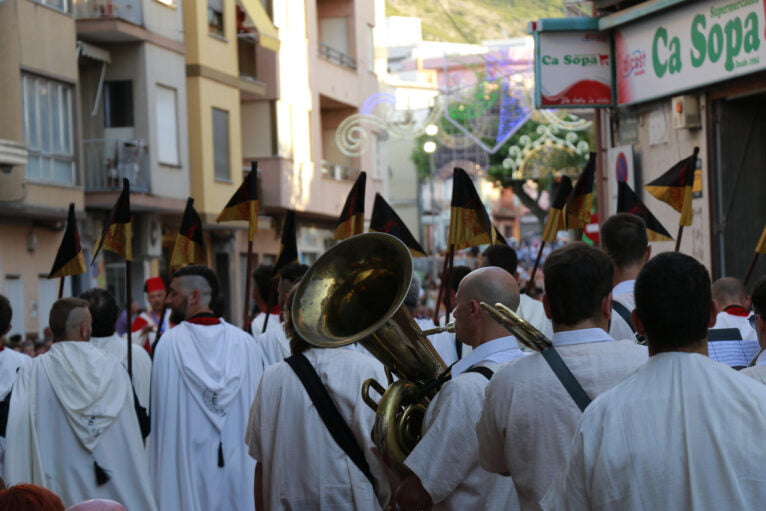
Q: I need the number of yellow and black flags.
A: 14